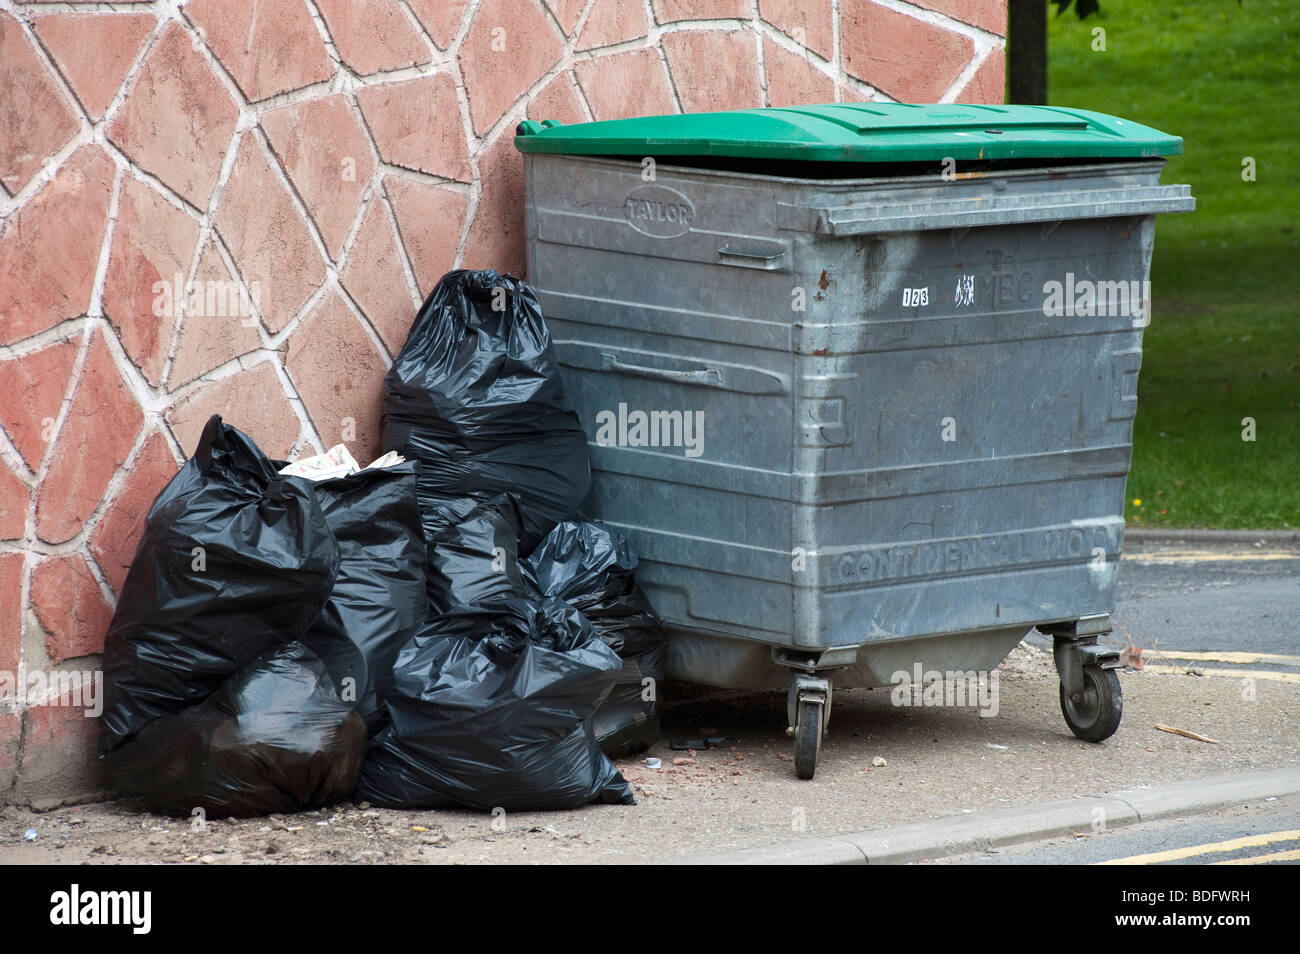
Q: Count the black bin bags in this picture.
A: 7